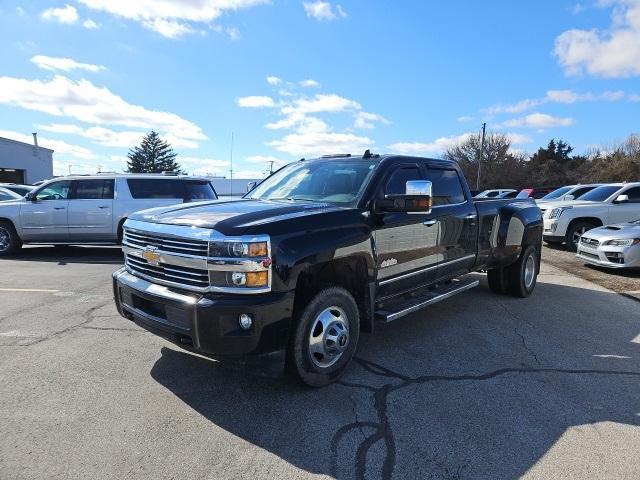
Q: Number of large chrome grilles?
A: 1